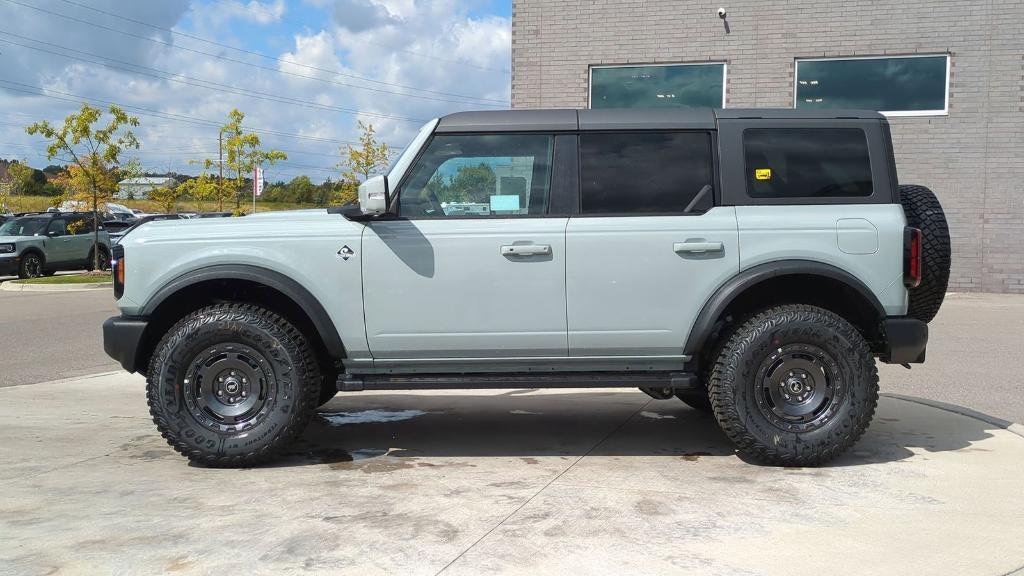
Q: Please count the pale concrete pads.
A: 1